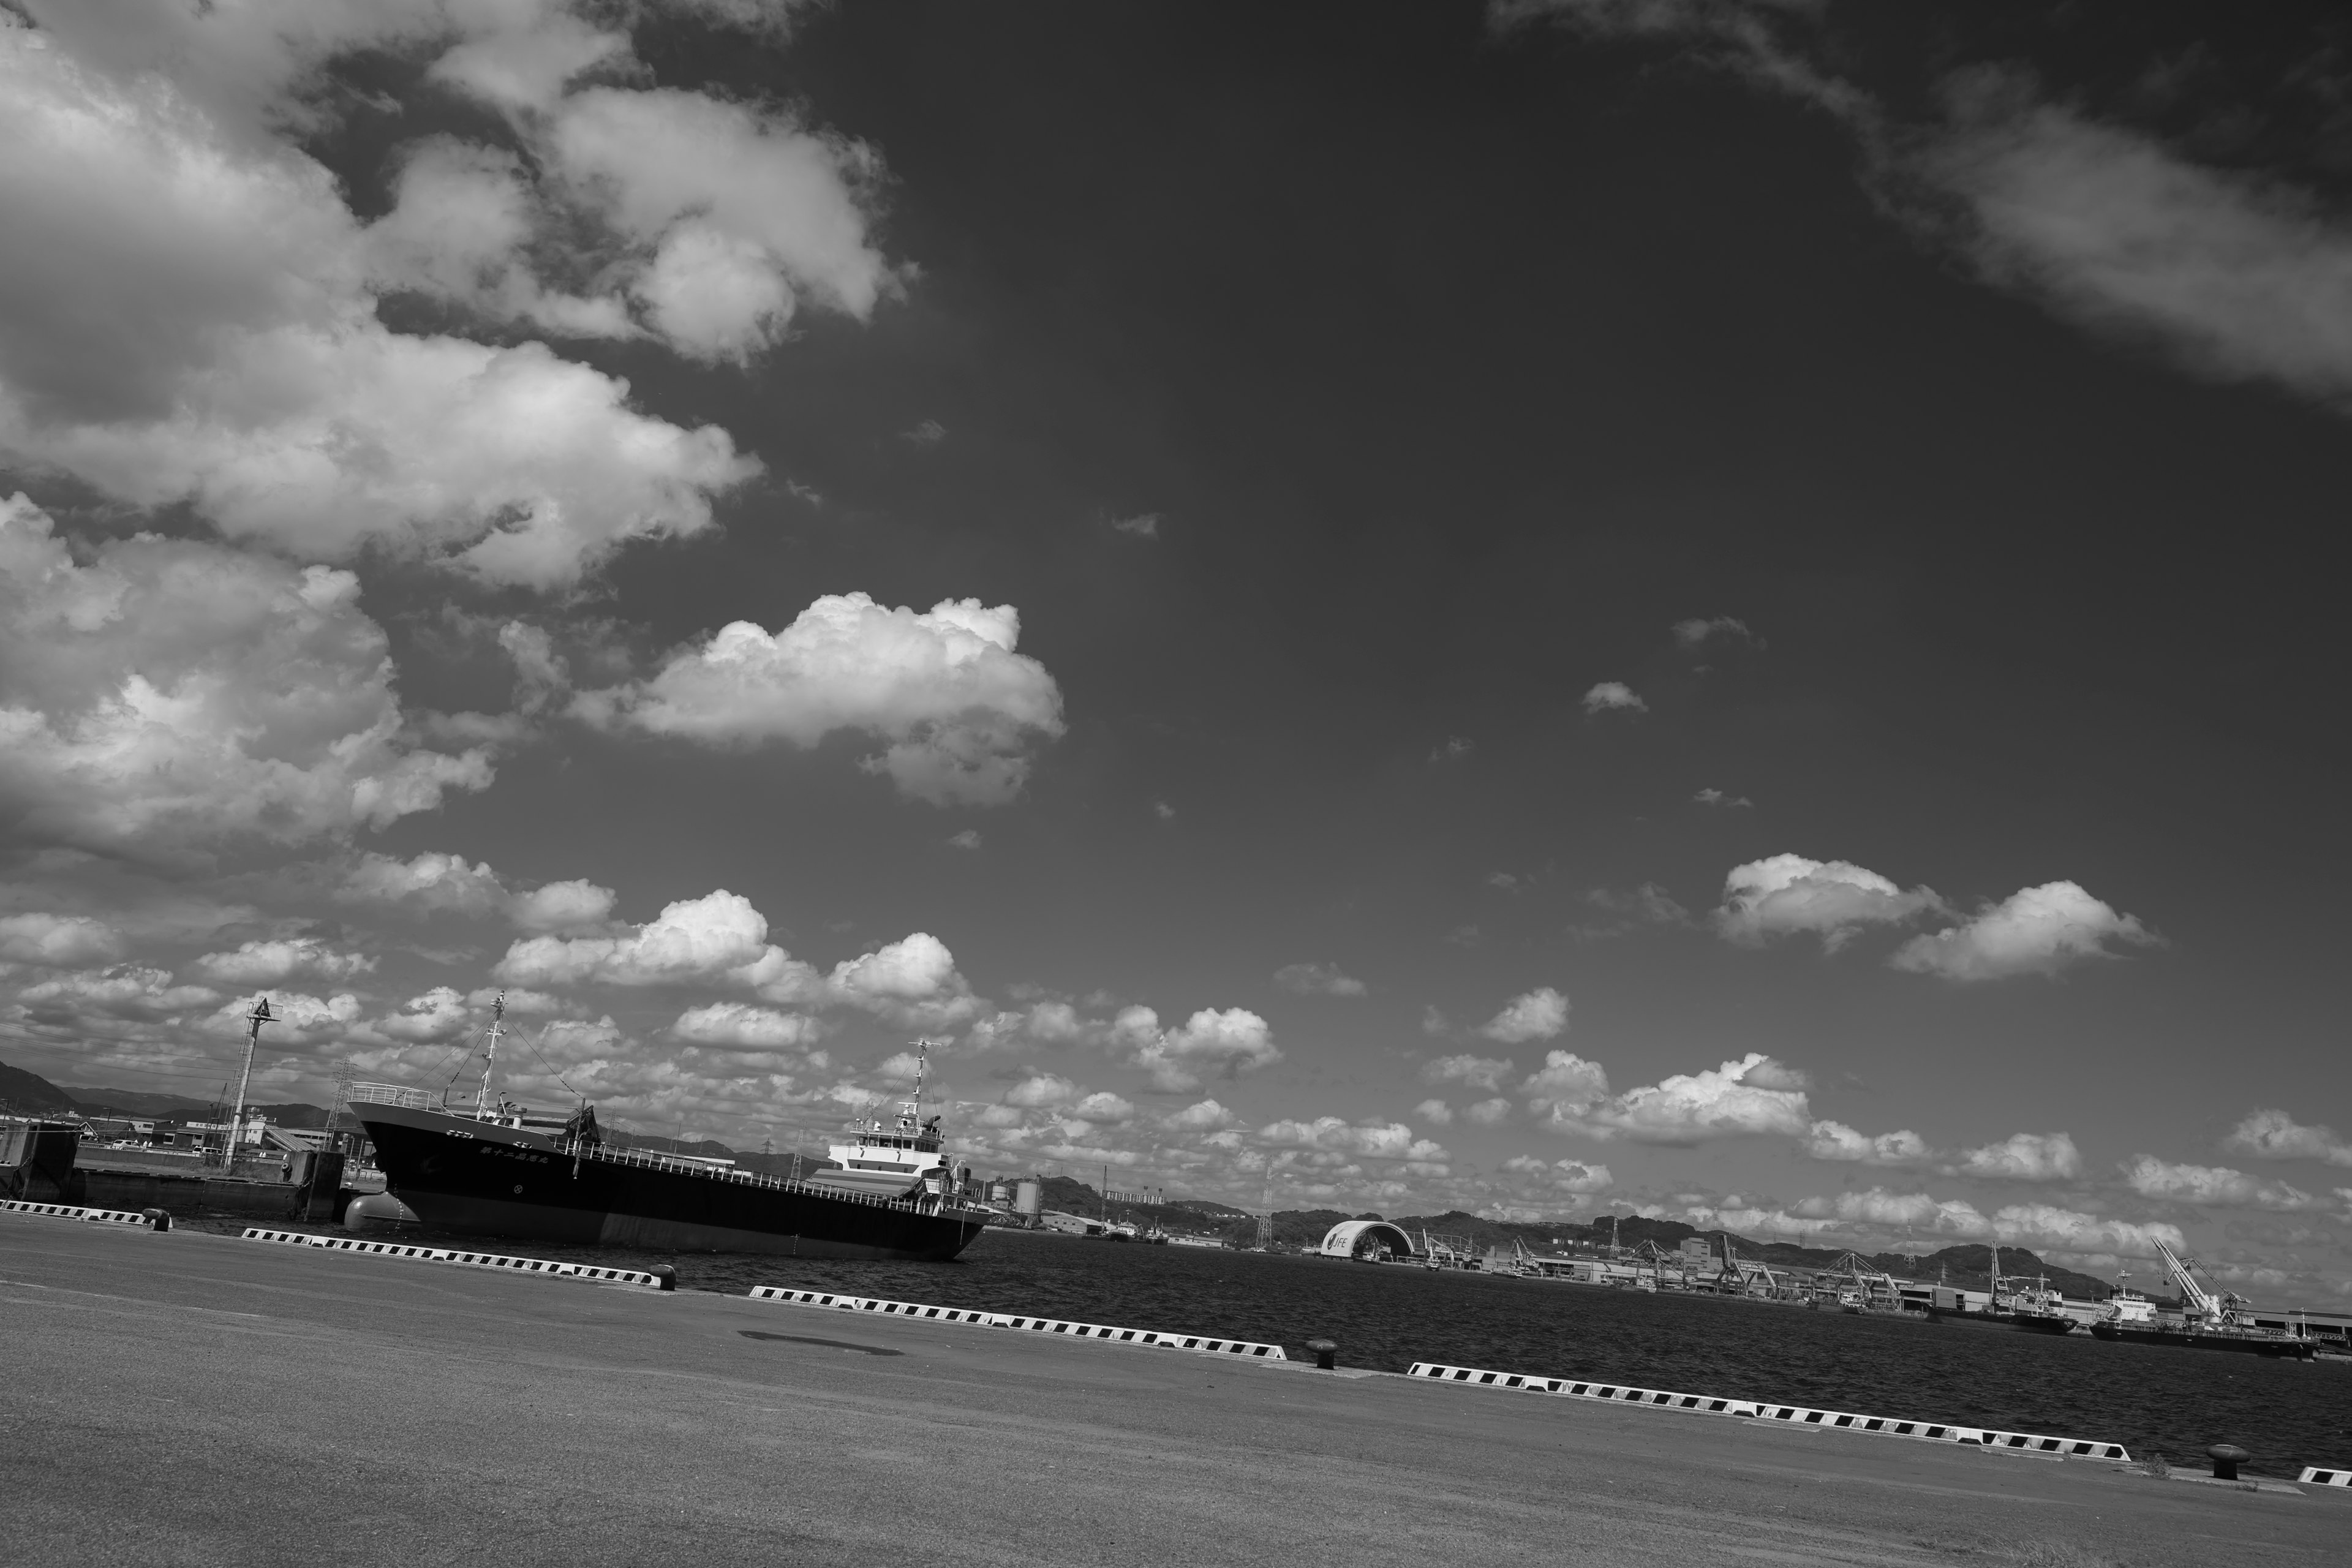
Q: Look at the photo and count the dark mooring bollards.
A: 4